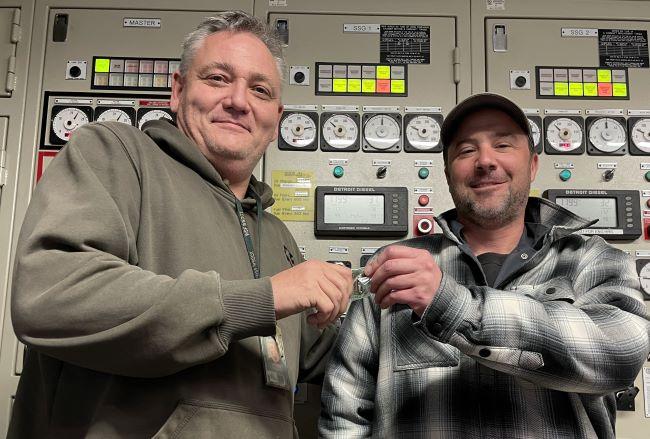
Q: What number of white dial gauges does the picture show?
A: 12